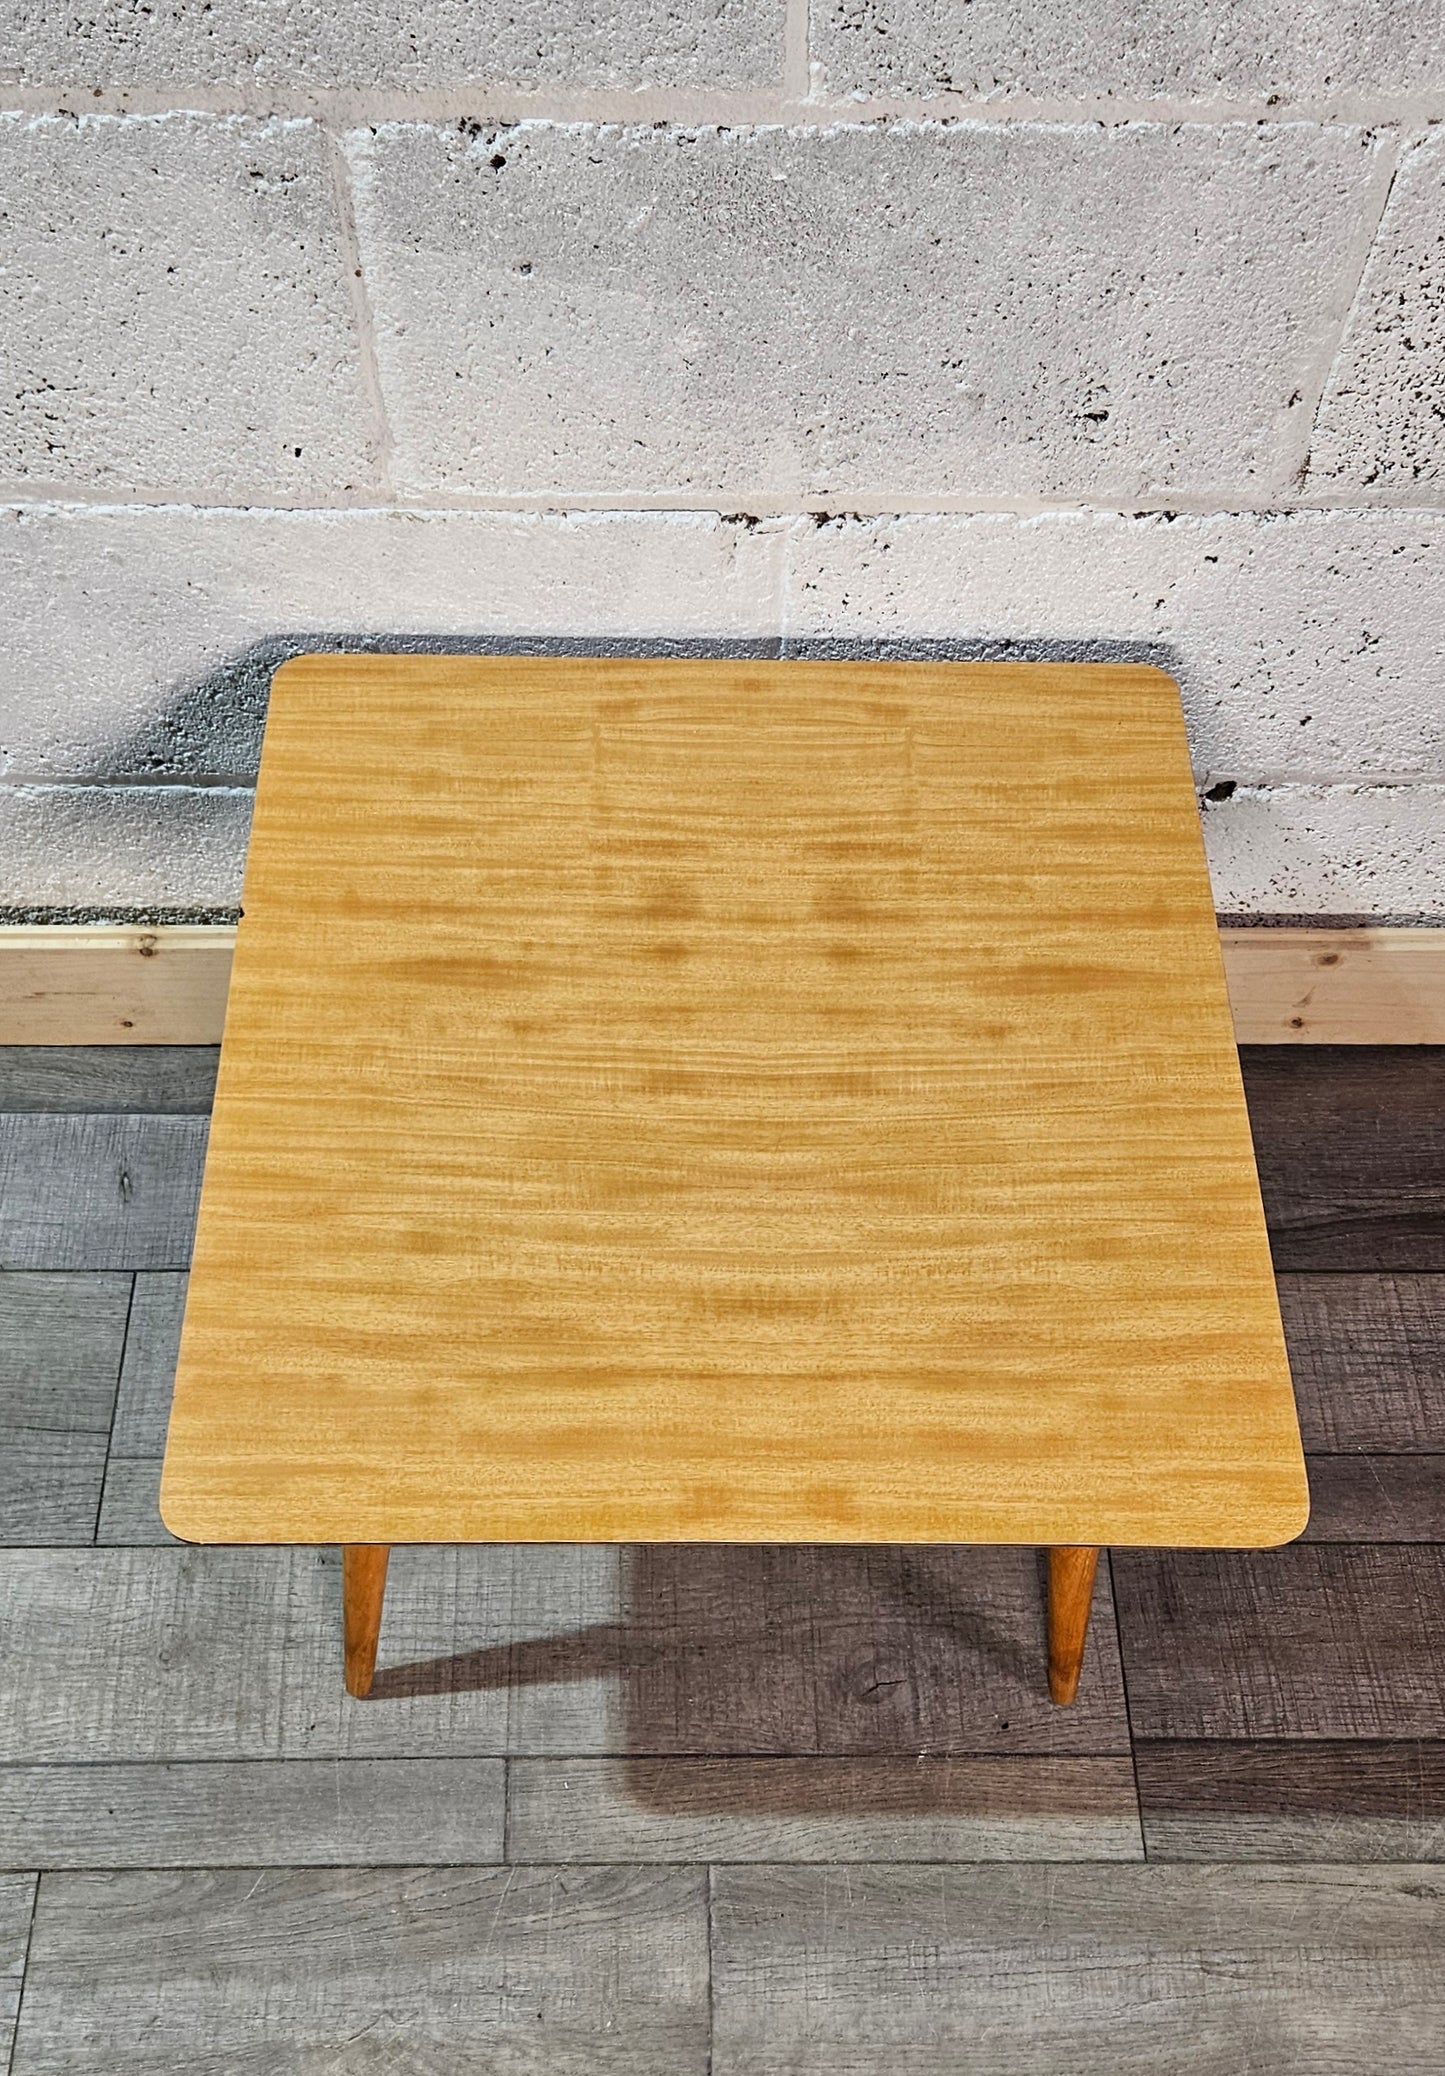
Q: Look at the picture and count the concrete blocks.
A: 9